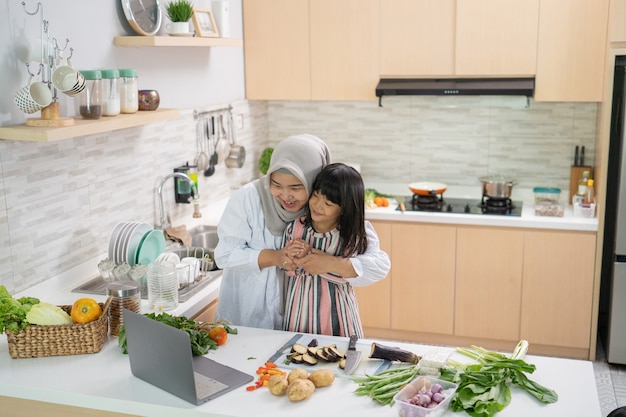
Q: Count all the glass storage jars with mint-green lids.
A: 3